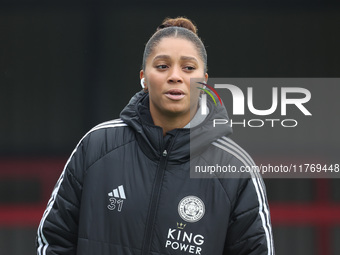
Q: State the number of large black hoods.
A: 1